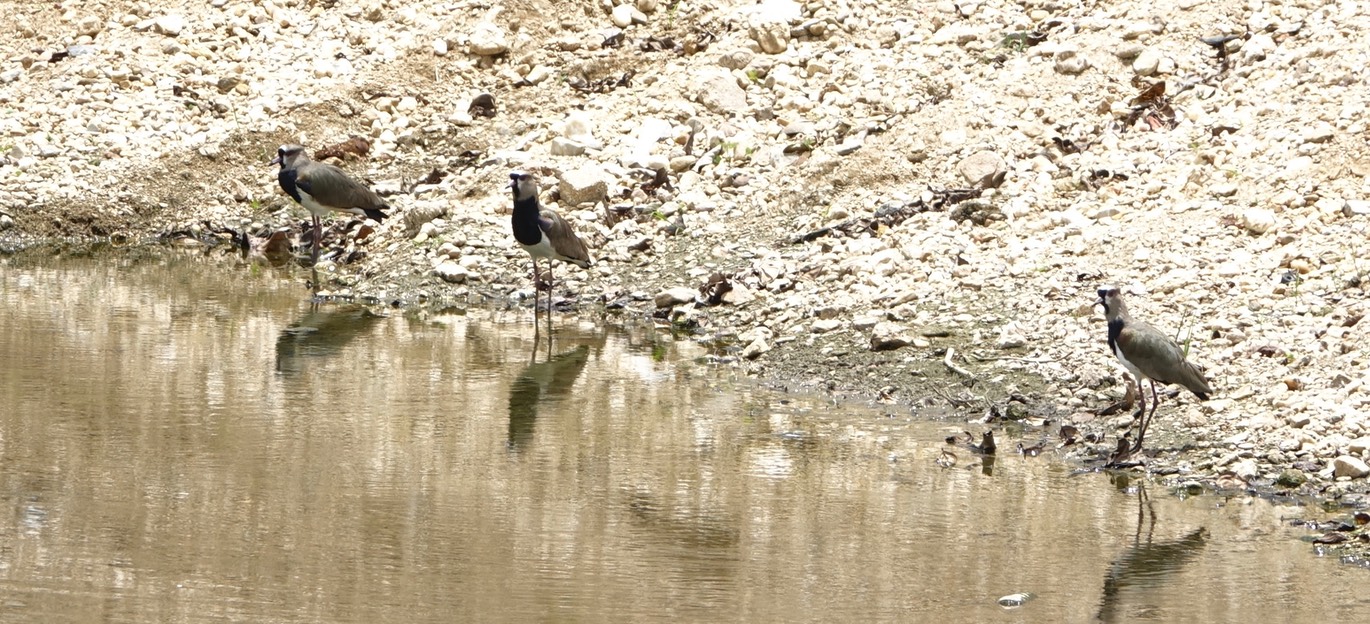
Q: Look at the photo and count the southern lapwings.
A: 3